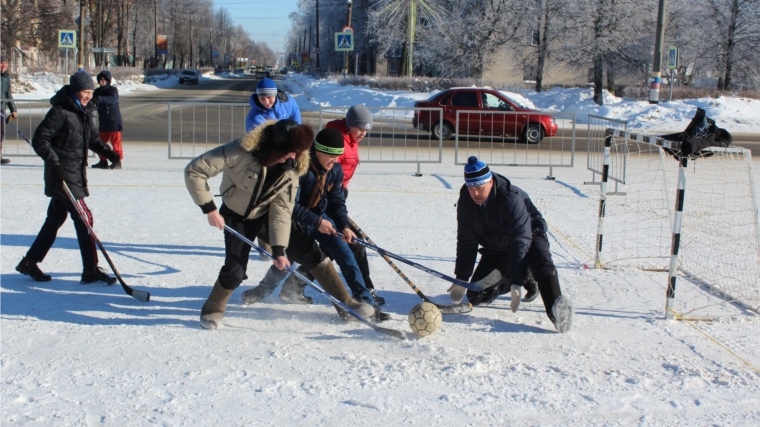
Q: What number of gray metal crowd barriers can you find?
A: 5